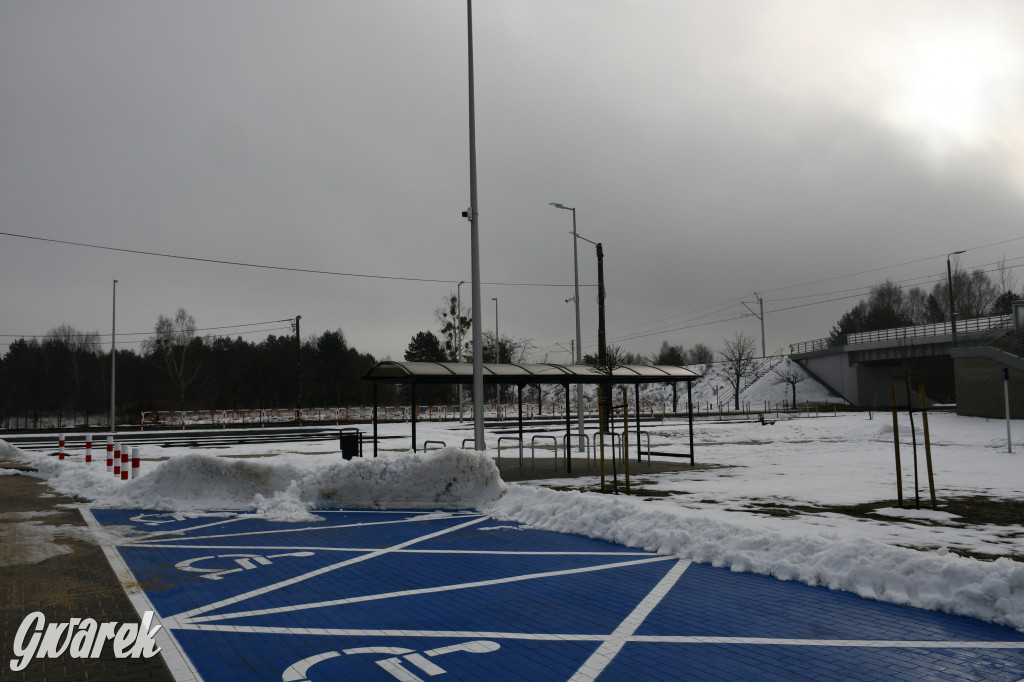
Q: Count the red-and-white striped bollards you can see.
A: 6